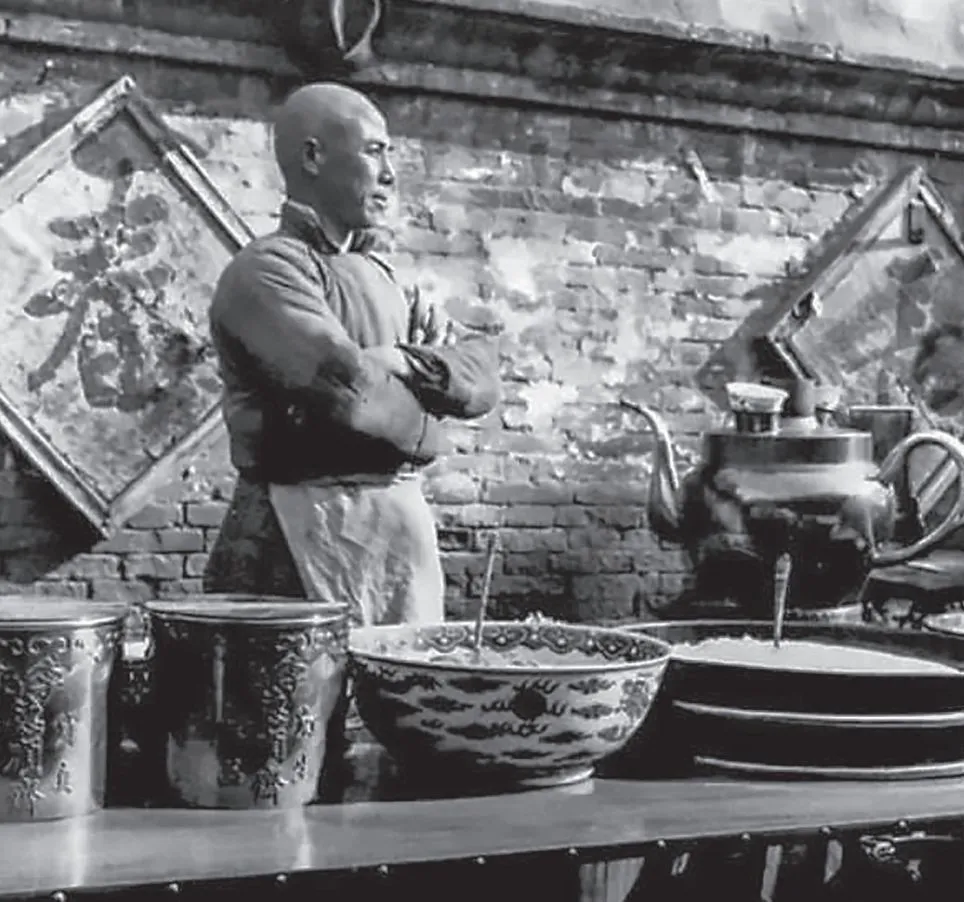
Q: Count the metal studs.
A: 10